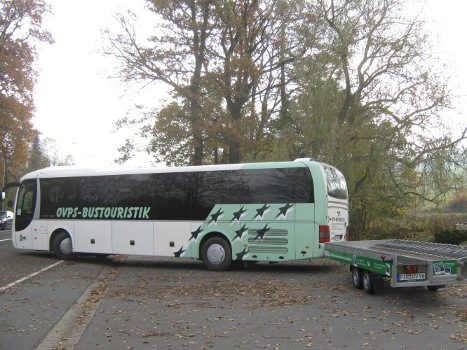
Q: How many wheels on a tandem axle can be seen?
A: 2